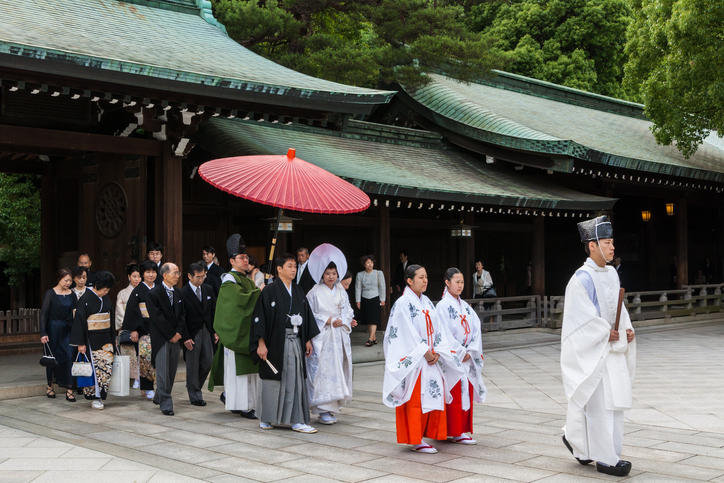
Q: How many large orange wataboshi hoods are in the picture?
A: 0